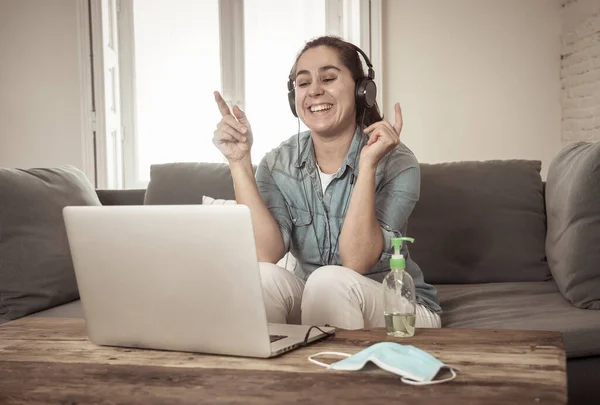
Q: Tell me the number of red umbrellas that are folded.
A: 0